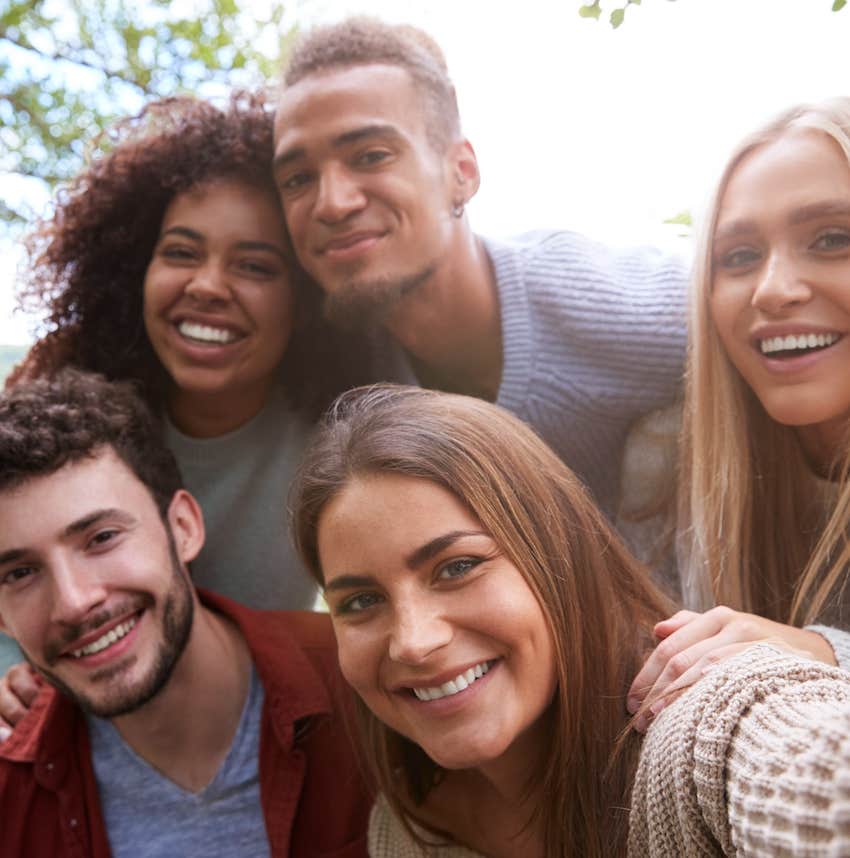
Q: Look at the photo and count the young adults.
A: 5